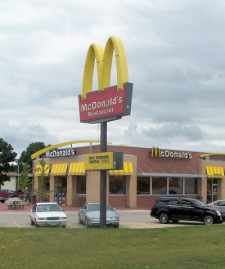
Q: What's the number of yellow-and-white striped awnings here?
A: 5